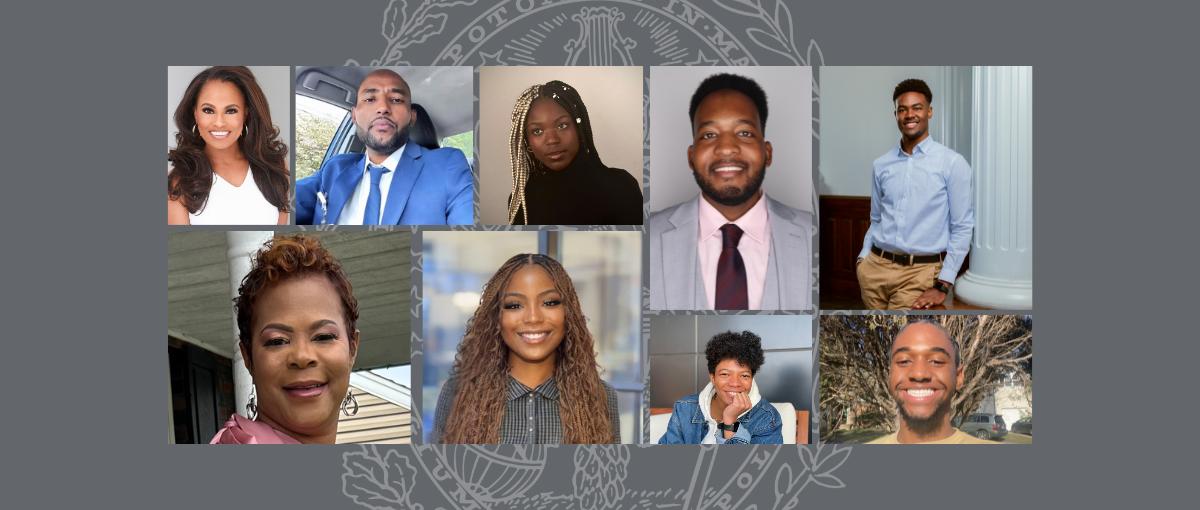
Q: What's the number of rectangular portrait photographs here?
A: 9